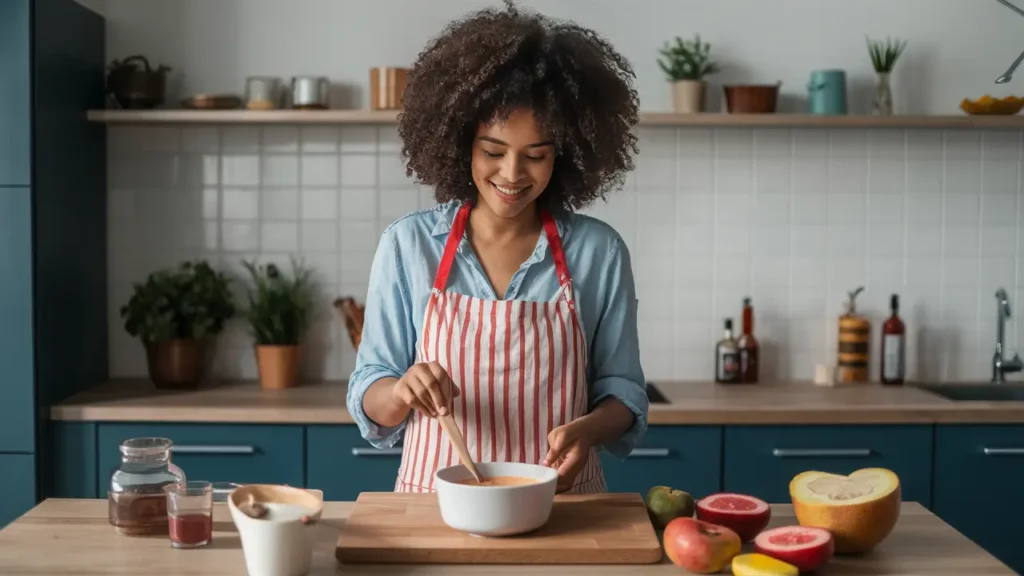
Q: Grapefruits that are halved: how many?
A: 2